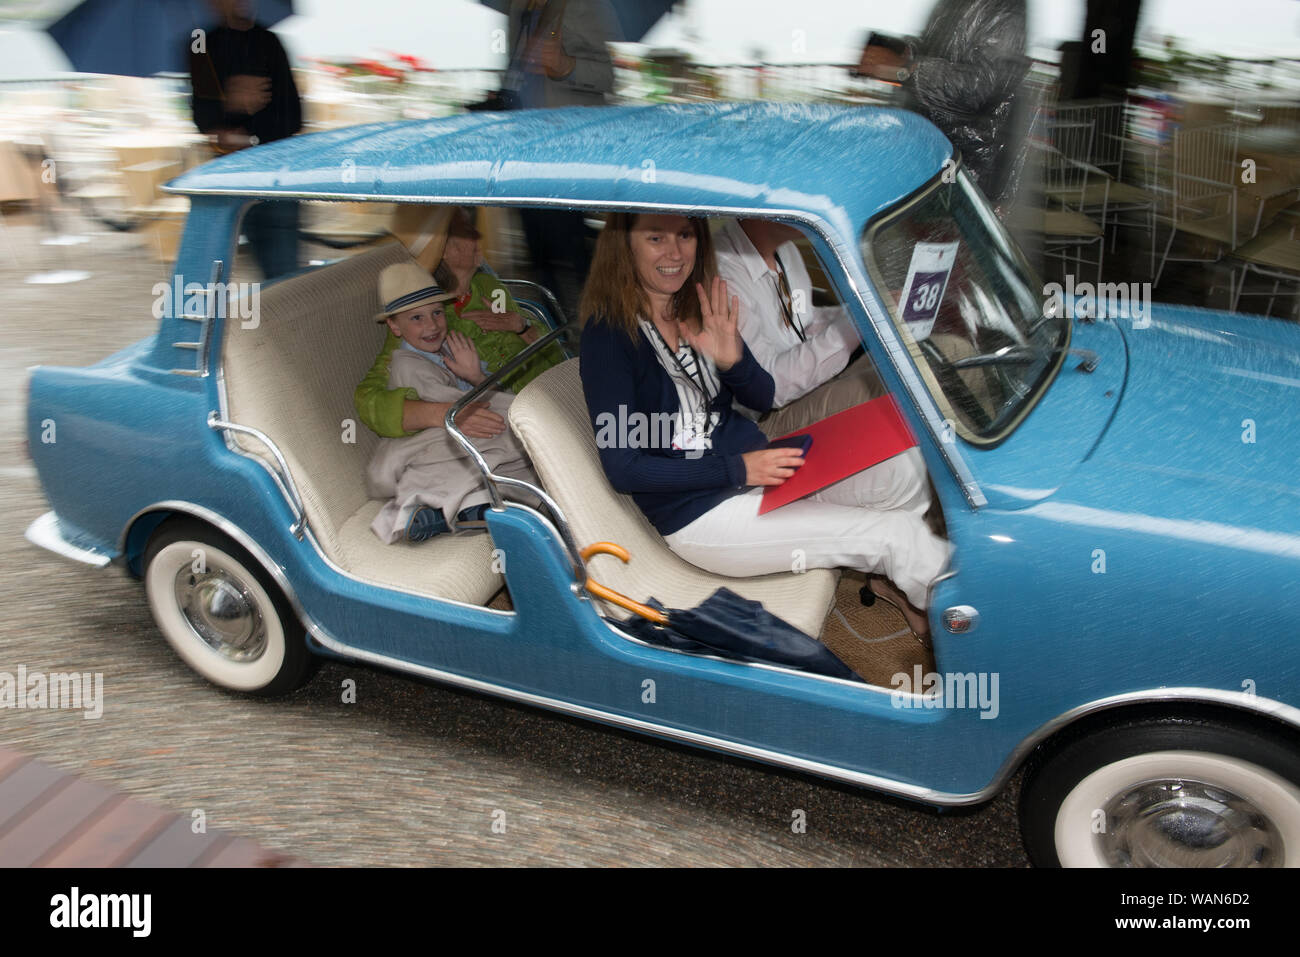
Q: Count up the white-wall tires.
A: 2